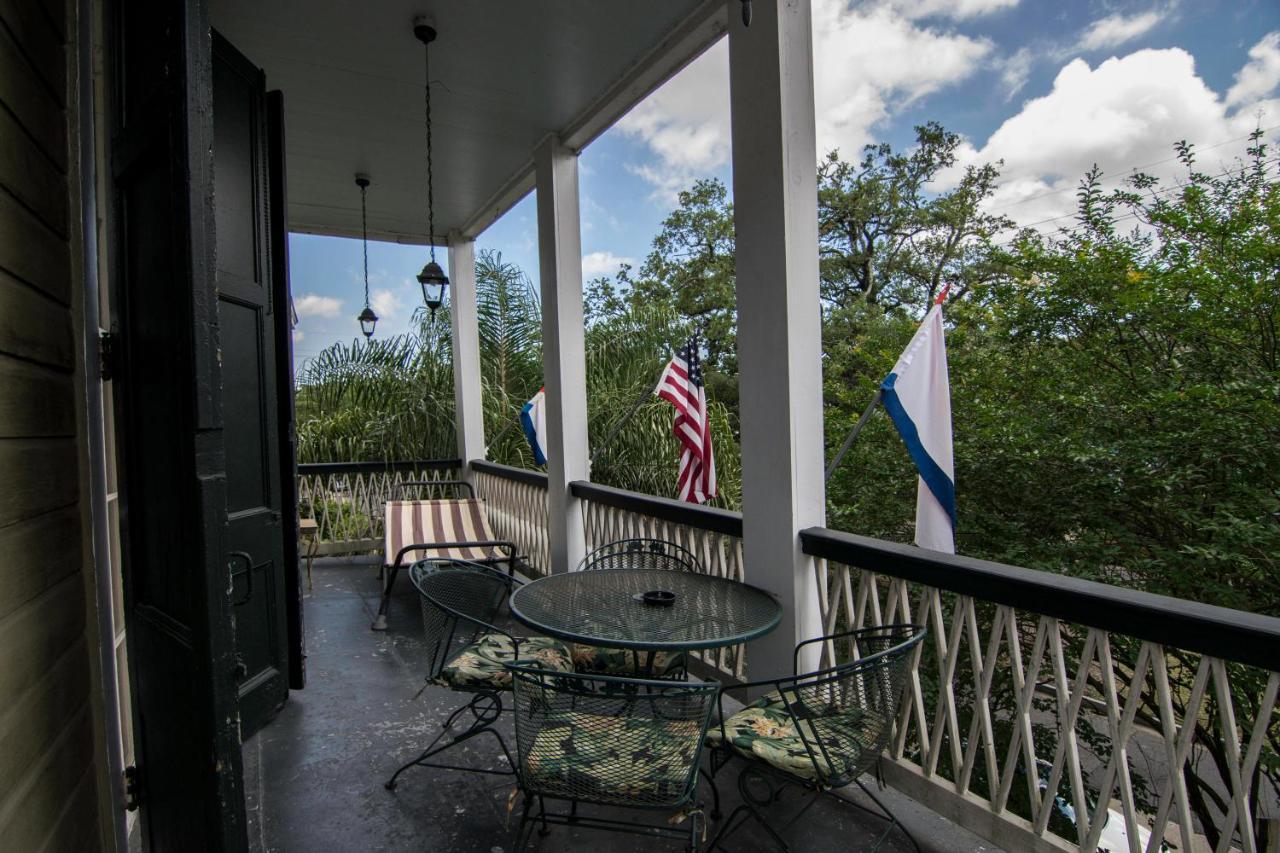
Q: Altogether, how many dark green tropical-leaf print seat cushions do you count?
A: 4